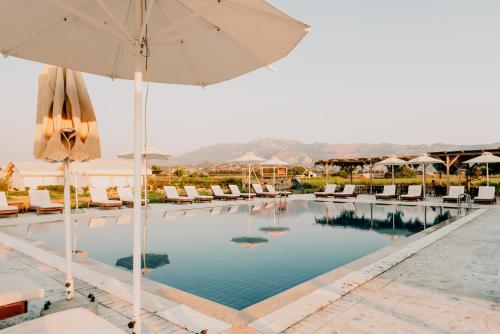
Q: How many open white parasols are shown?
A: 7